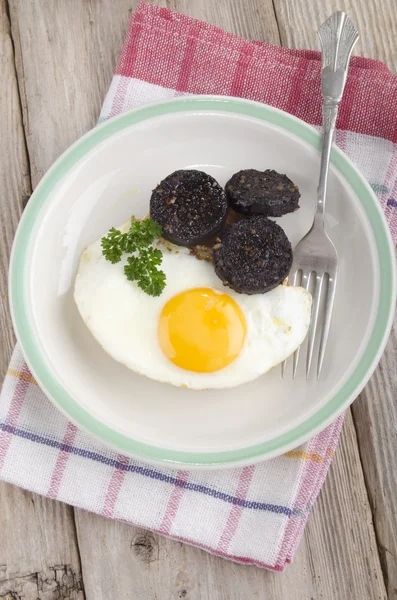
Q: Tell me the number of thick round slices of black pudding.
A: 3